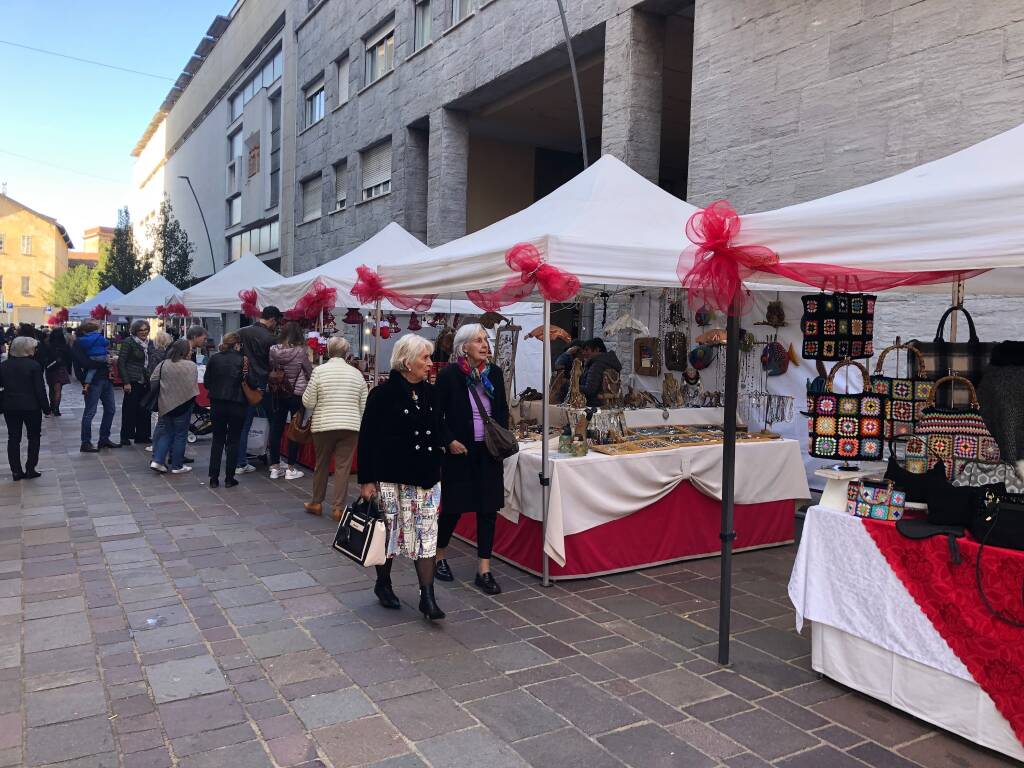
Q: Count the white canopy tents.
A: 6